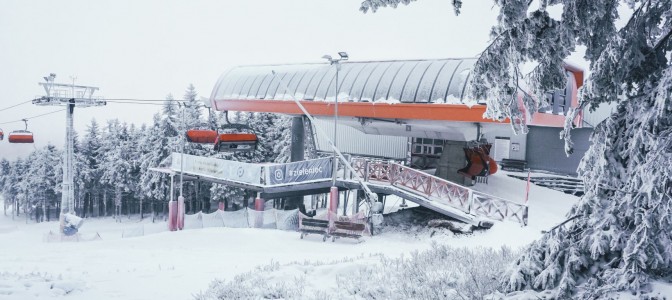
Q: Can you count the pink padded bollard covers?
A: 5